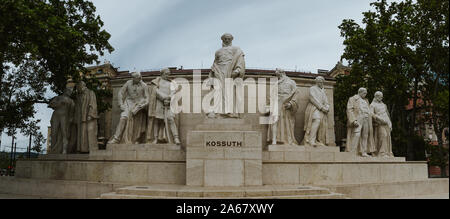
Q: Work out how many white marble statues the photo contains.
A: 9